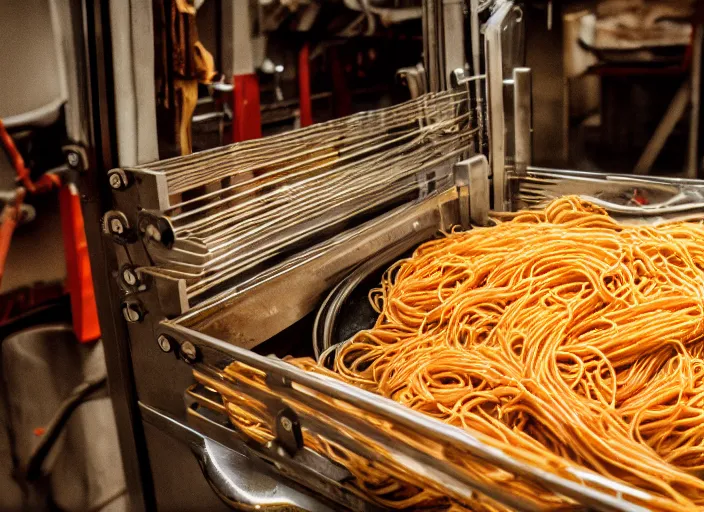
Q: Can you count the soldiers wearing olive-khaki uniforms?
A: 0